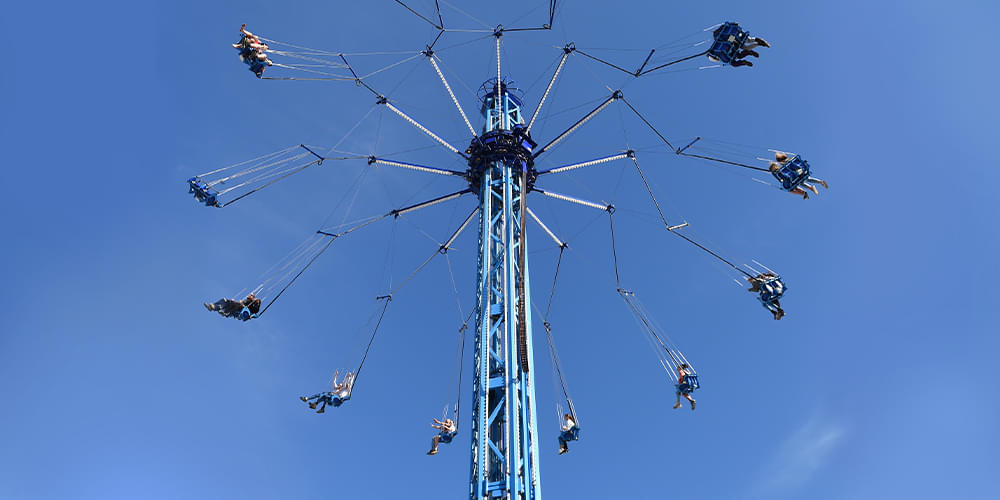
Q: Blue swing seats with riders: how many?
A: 9